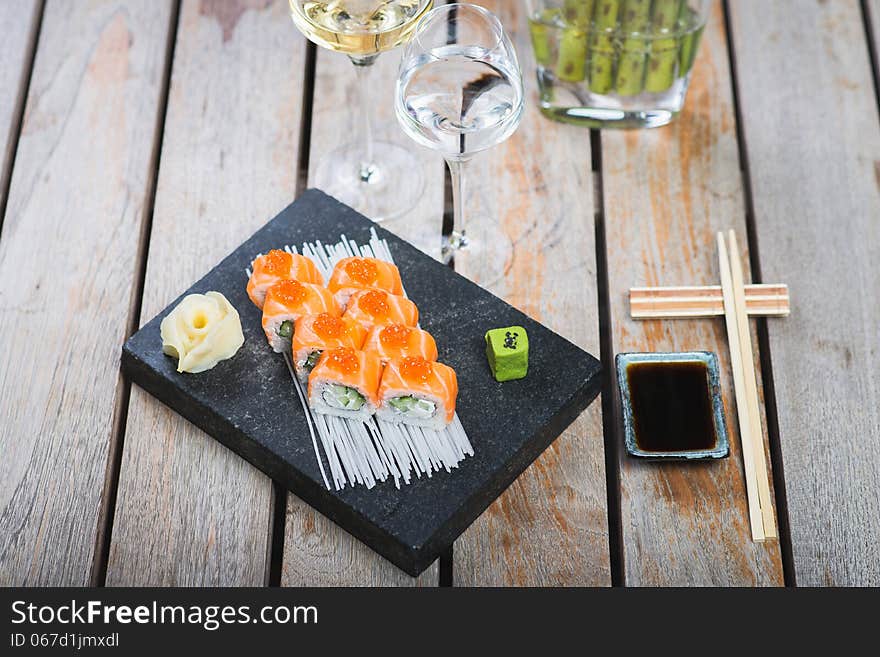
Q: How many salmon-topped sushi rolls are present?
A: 8